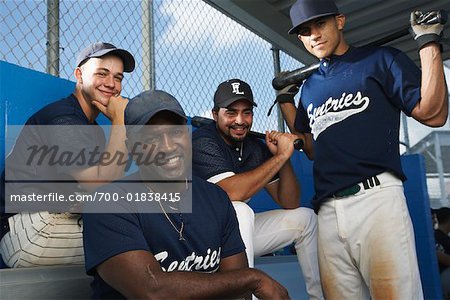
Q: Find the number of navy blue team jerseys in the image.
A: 4